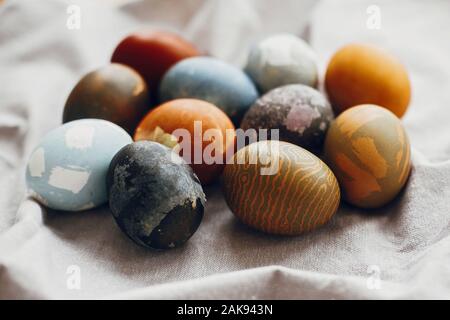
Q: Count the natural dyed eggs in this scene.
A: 11